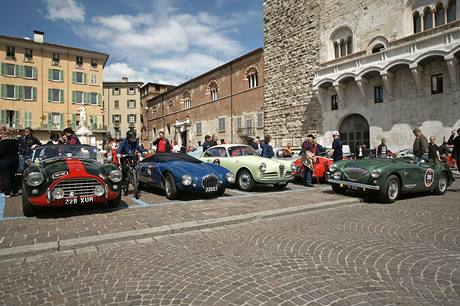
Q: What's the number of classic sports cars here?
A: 5